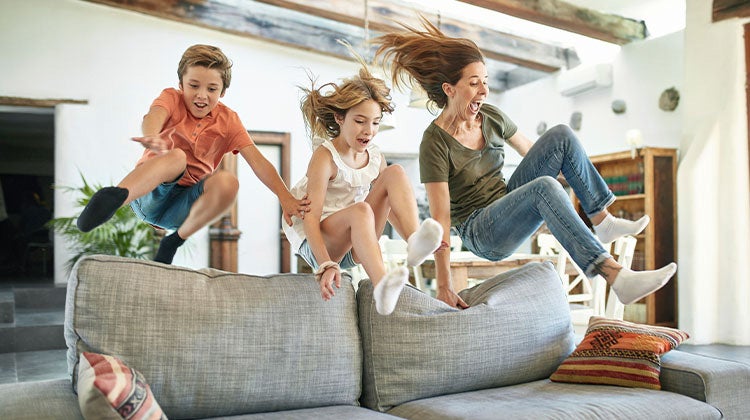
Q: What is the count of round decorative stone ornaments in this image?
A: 4